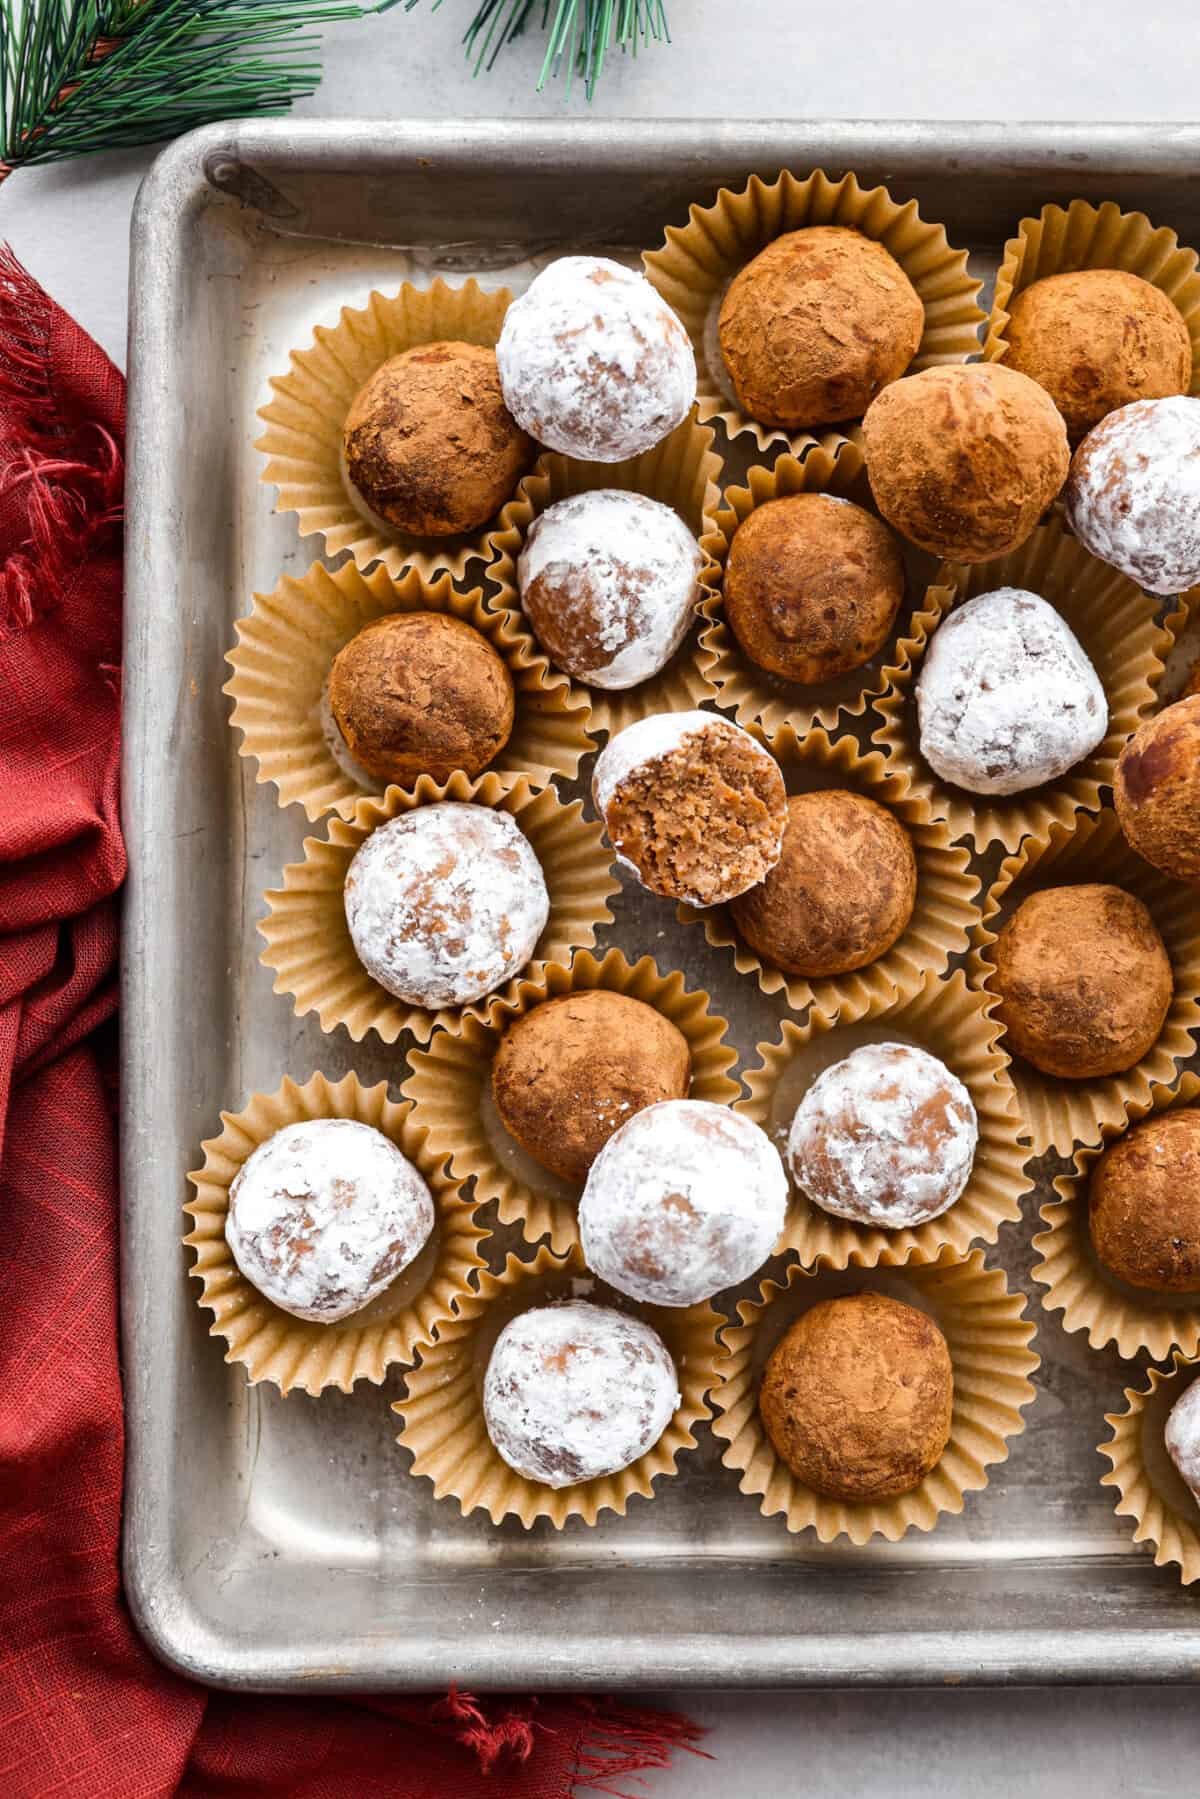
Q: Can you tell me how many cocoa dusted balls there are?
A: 12